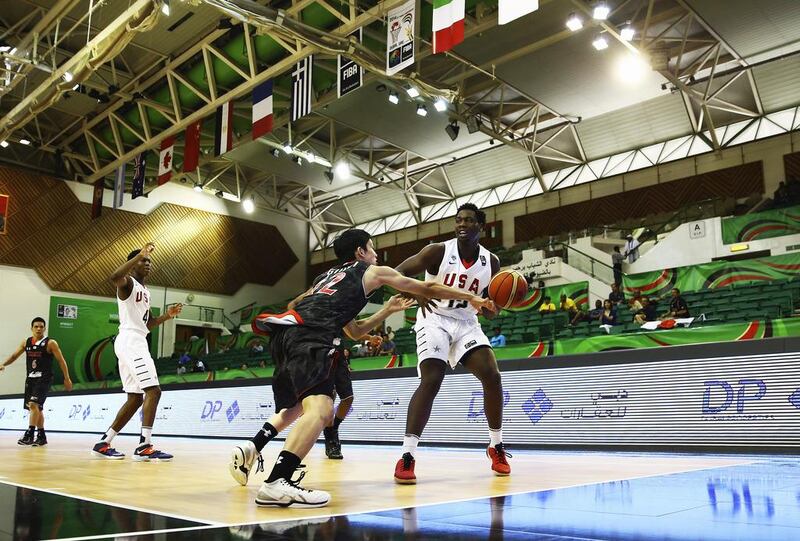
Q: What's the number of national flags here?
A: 10